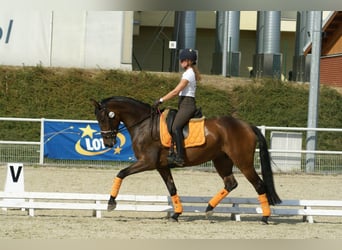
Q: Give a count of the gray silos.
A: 4